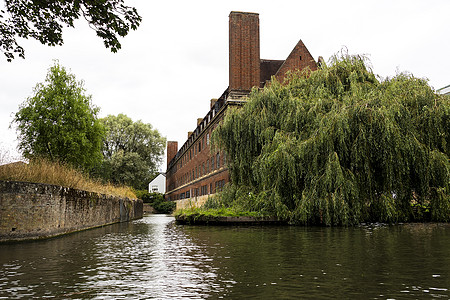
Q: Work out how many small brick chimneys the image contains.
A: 3